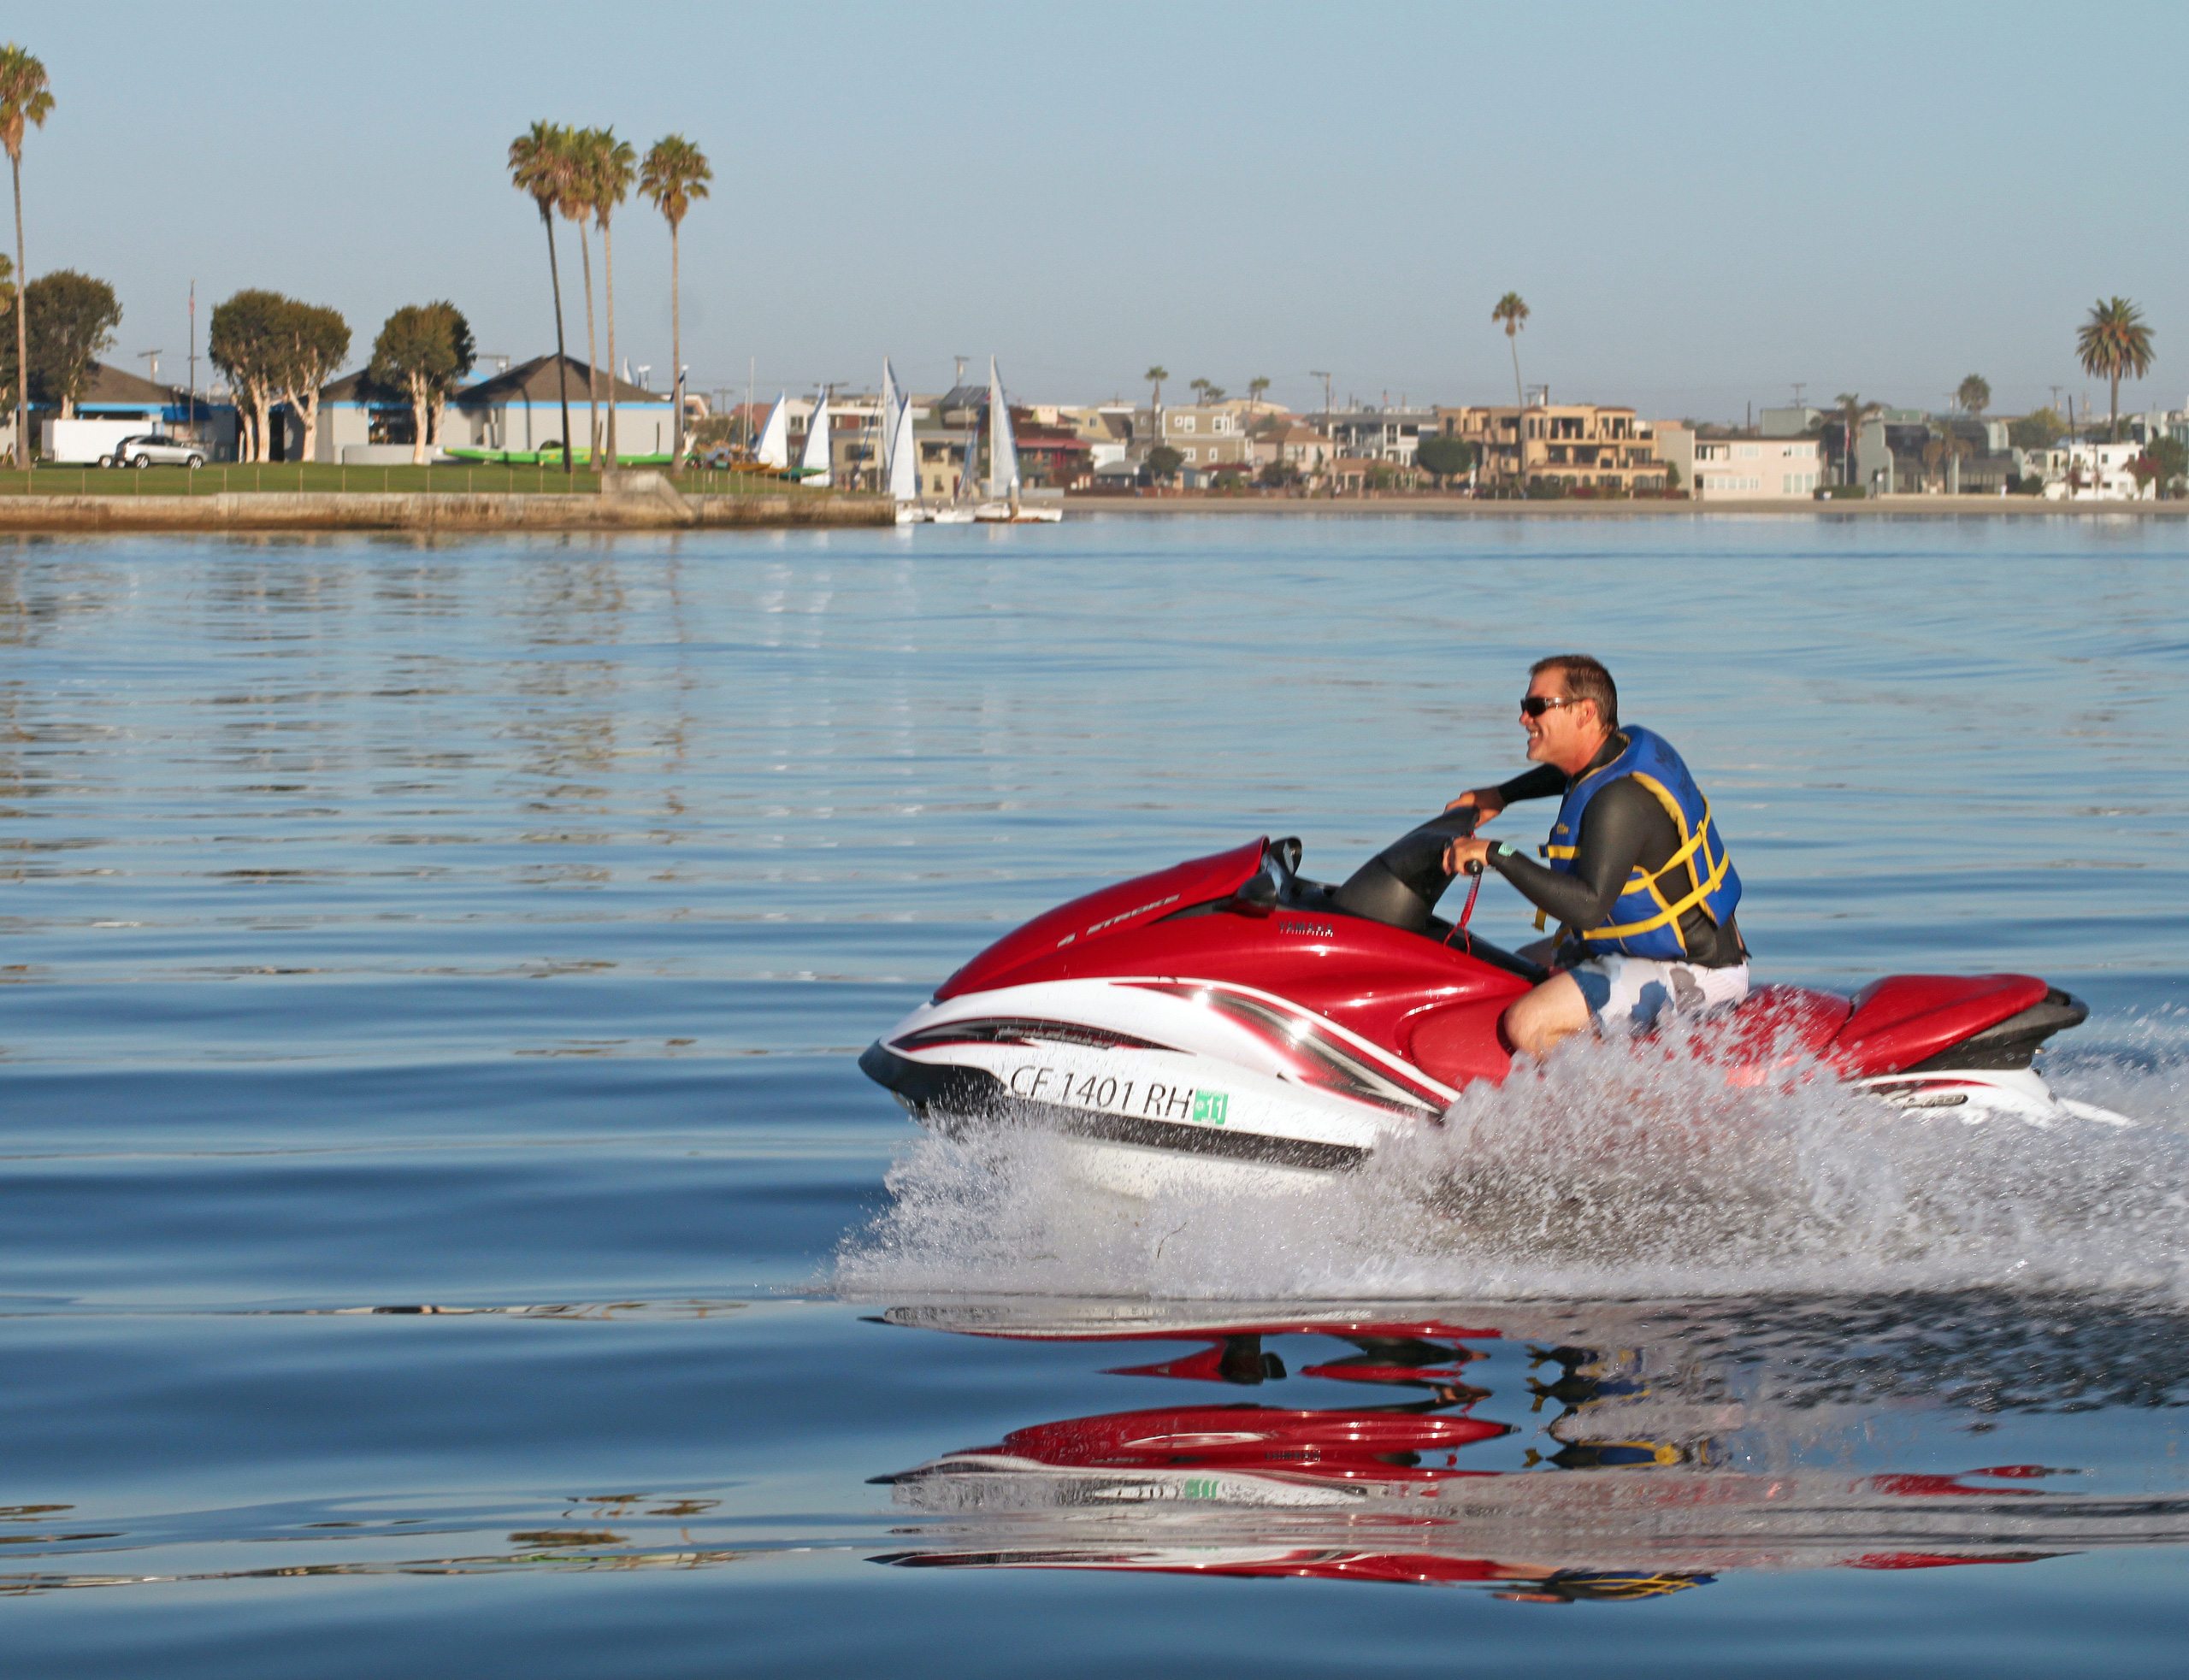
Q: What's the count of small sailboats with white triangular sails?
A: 5